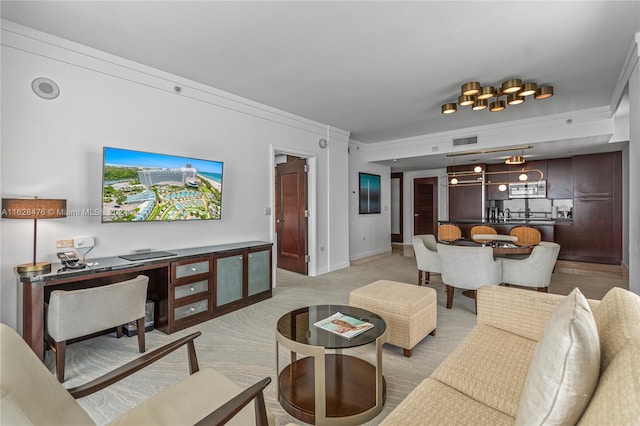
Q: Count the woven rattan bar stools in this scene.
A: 3